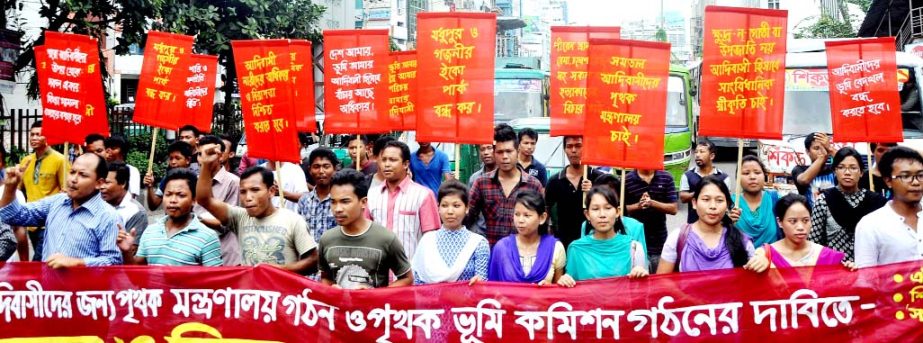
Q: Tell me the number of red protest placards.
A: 13